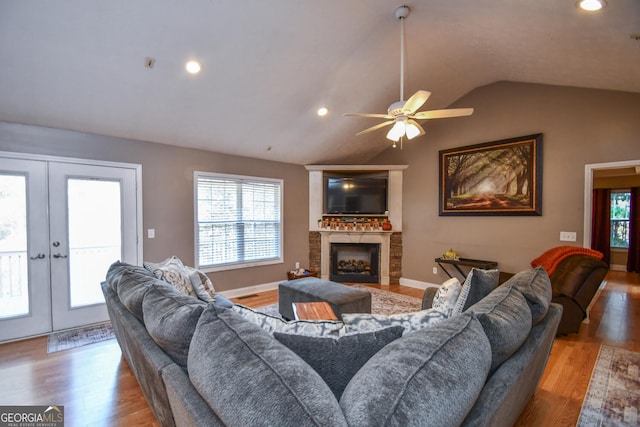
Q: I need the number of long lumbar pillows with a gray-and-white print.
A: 2